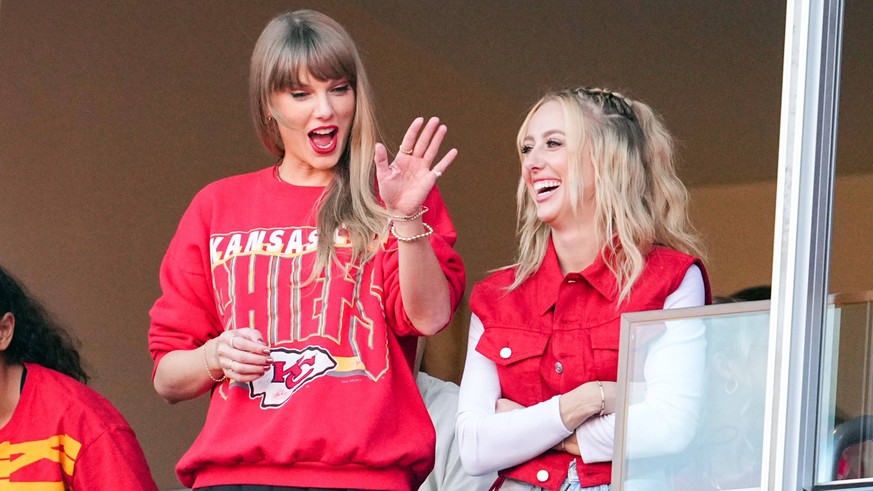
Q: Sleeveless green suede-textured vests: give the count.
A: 0